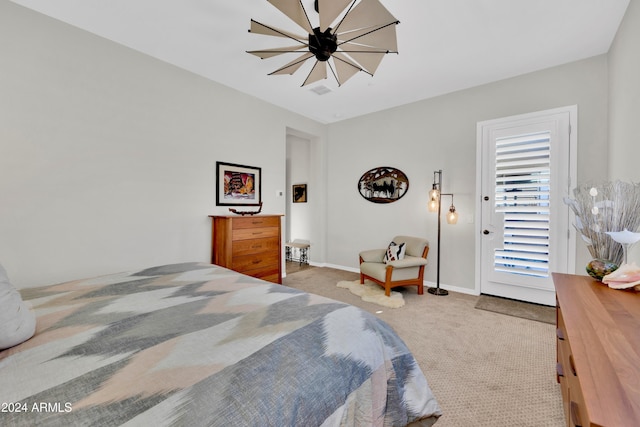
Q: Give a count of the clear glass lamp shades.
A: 3